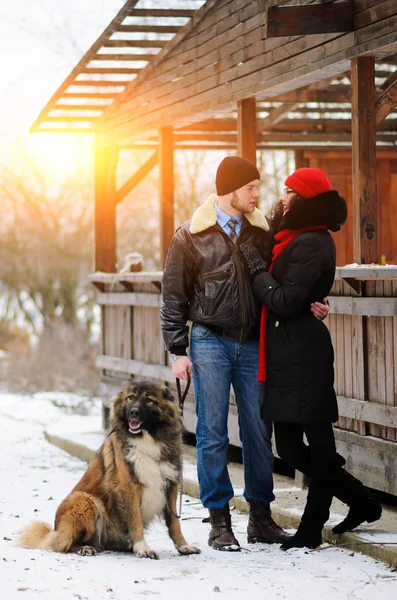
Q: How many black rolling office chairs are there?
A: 0